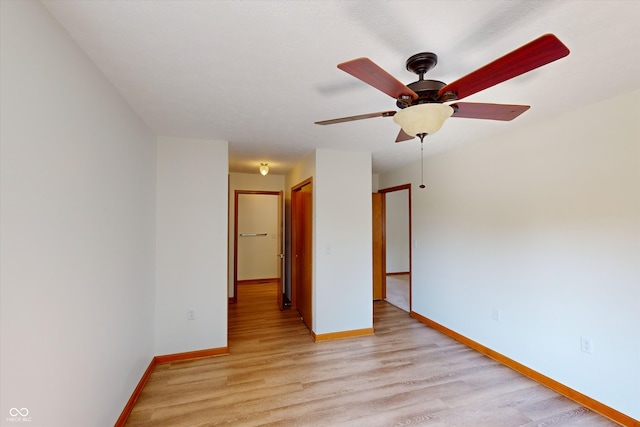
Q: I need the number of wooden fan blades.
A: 5